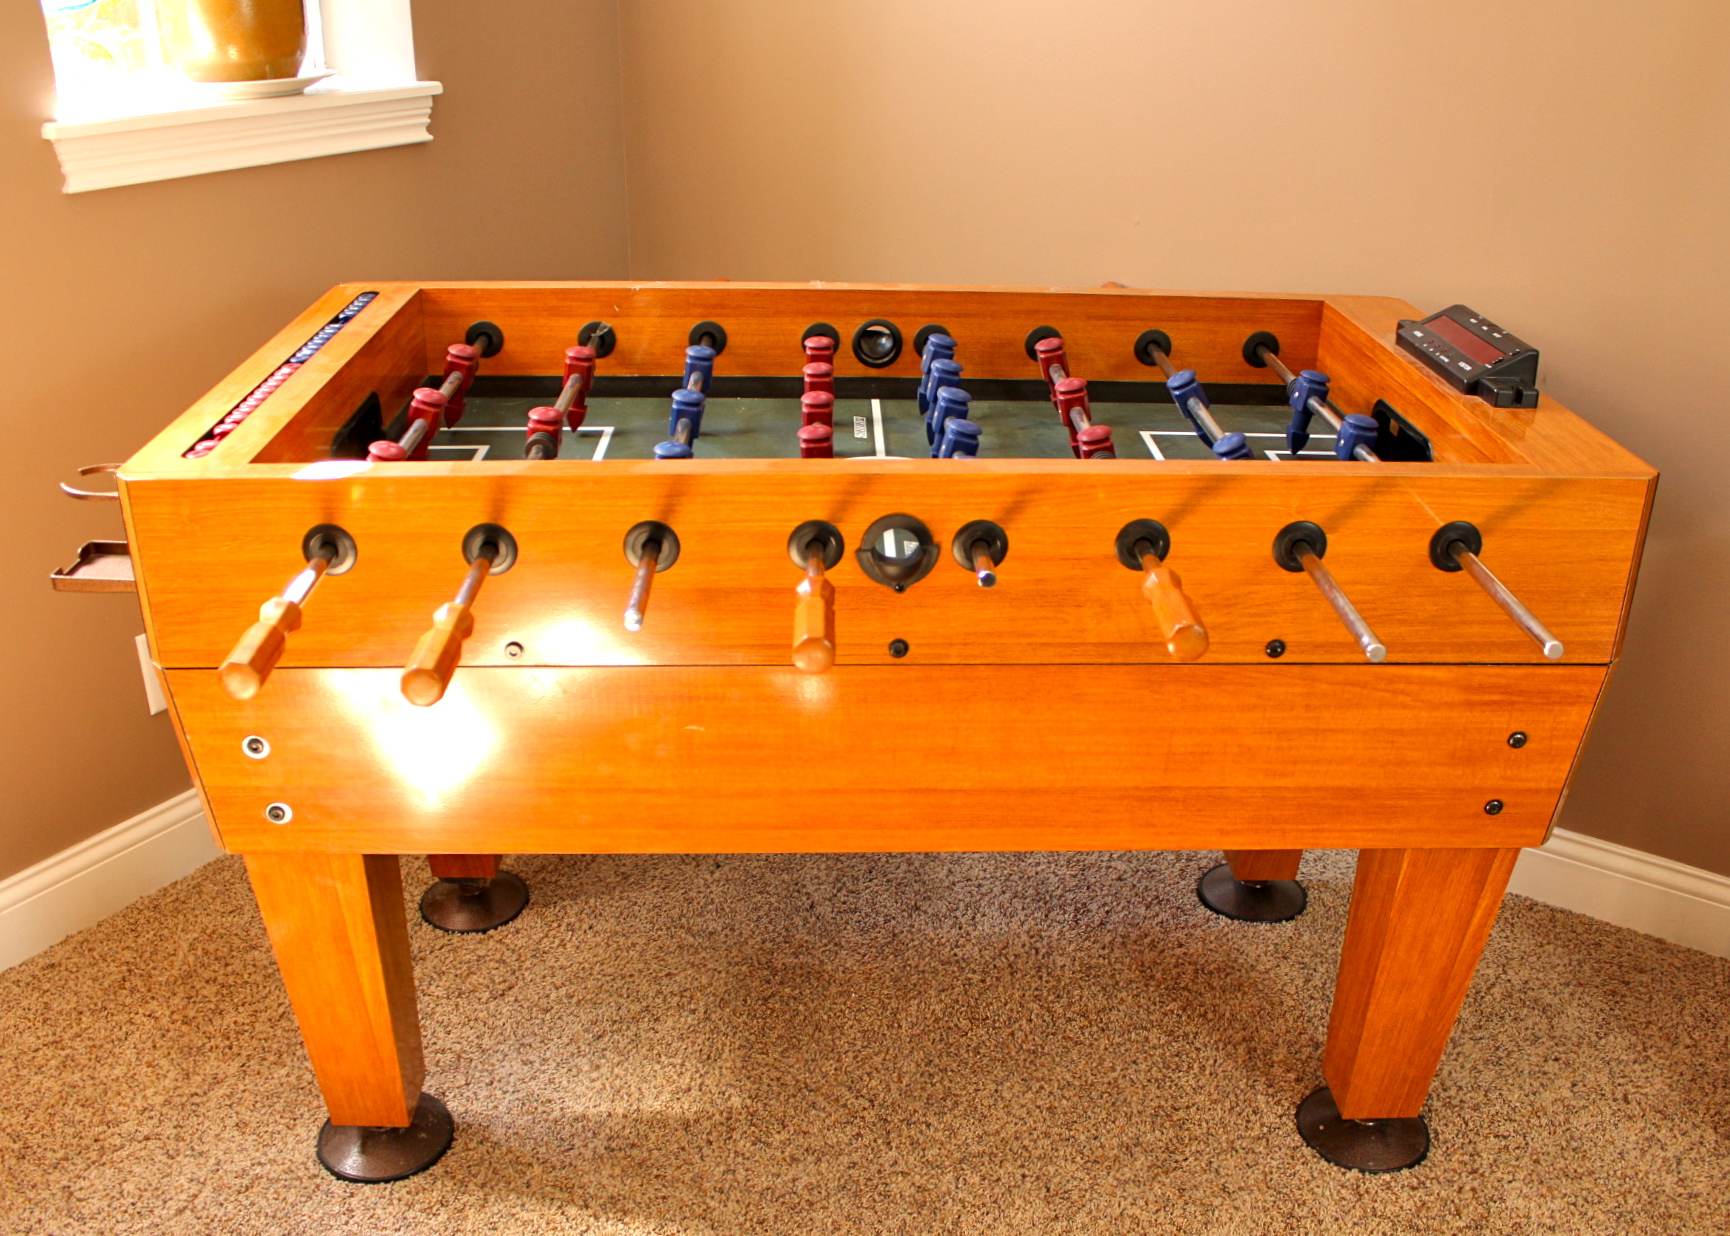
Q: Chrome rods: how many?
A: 8